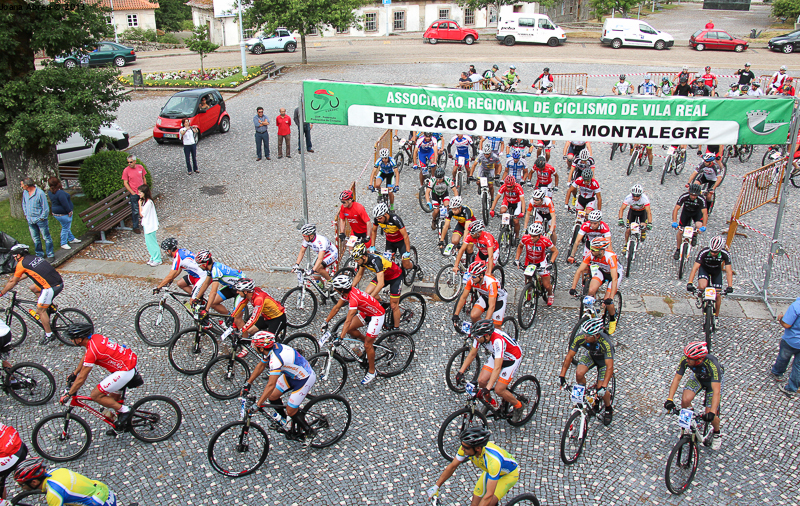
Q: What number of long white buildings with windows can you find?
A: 1